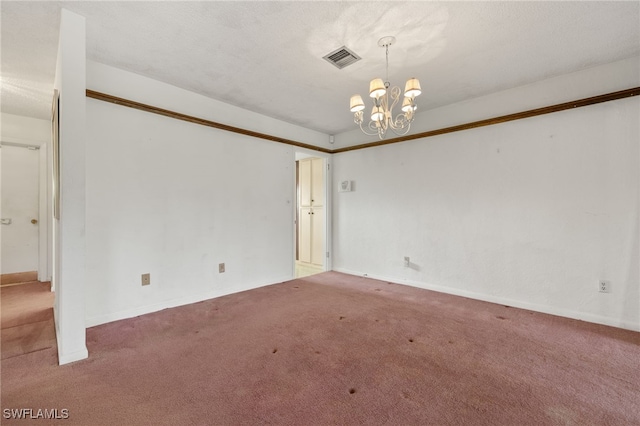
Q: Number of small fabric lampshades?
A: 5